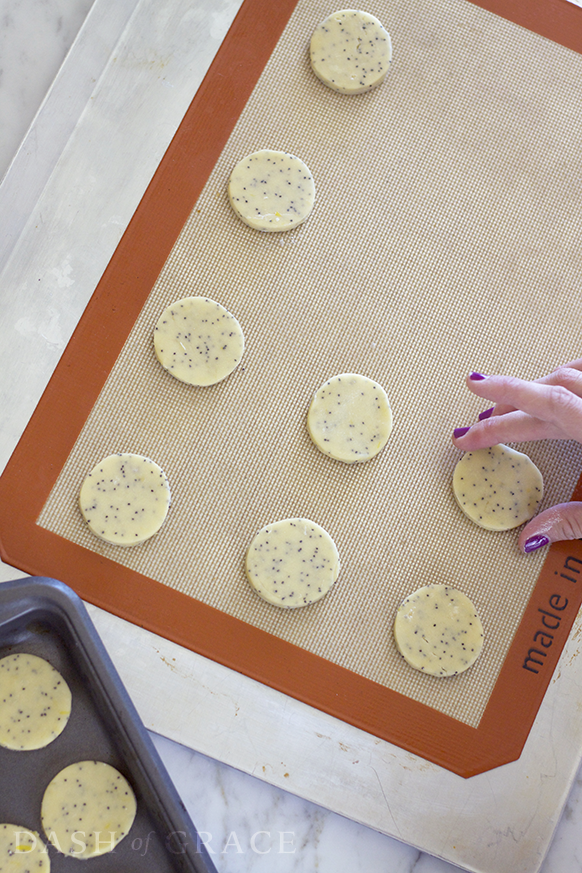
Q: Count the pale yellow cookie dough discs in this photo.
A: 11